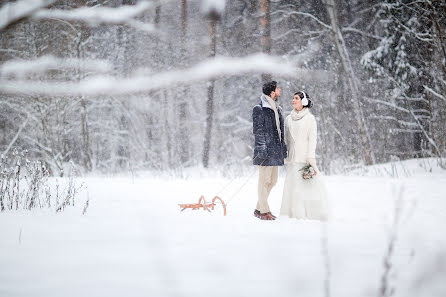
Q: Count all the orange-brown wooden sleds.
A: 1